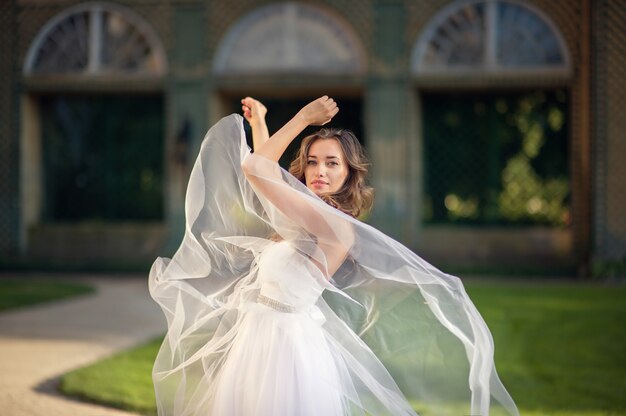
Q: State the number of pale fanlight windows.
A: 3